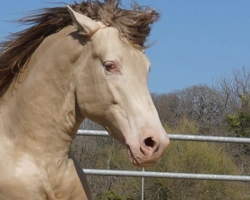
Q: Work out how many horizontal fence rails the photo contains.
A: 2